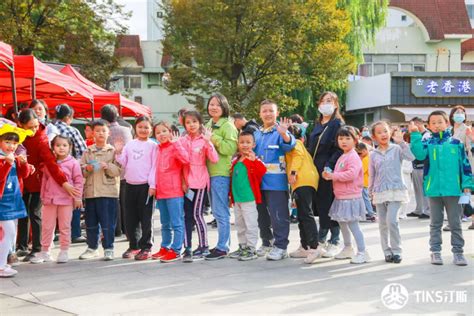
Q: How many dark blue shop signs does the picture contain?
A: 1